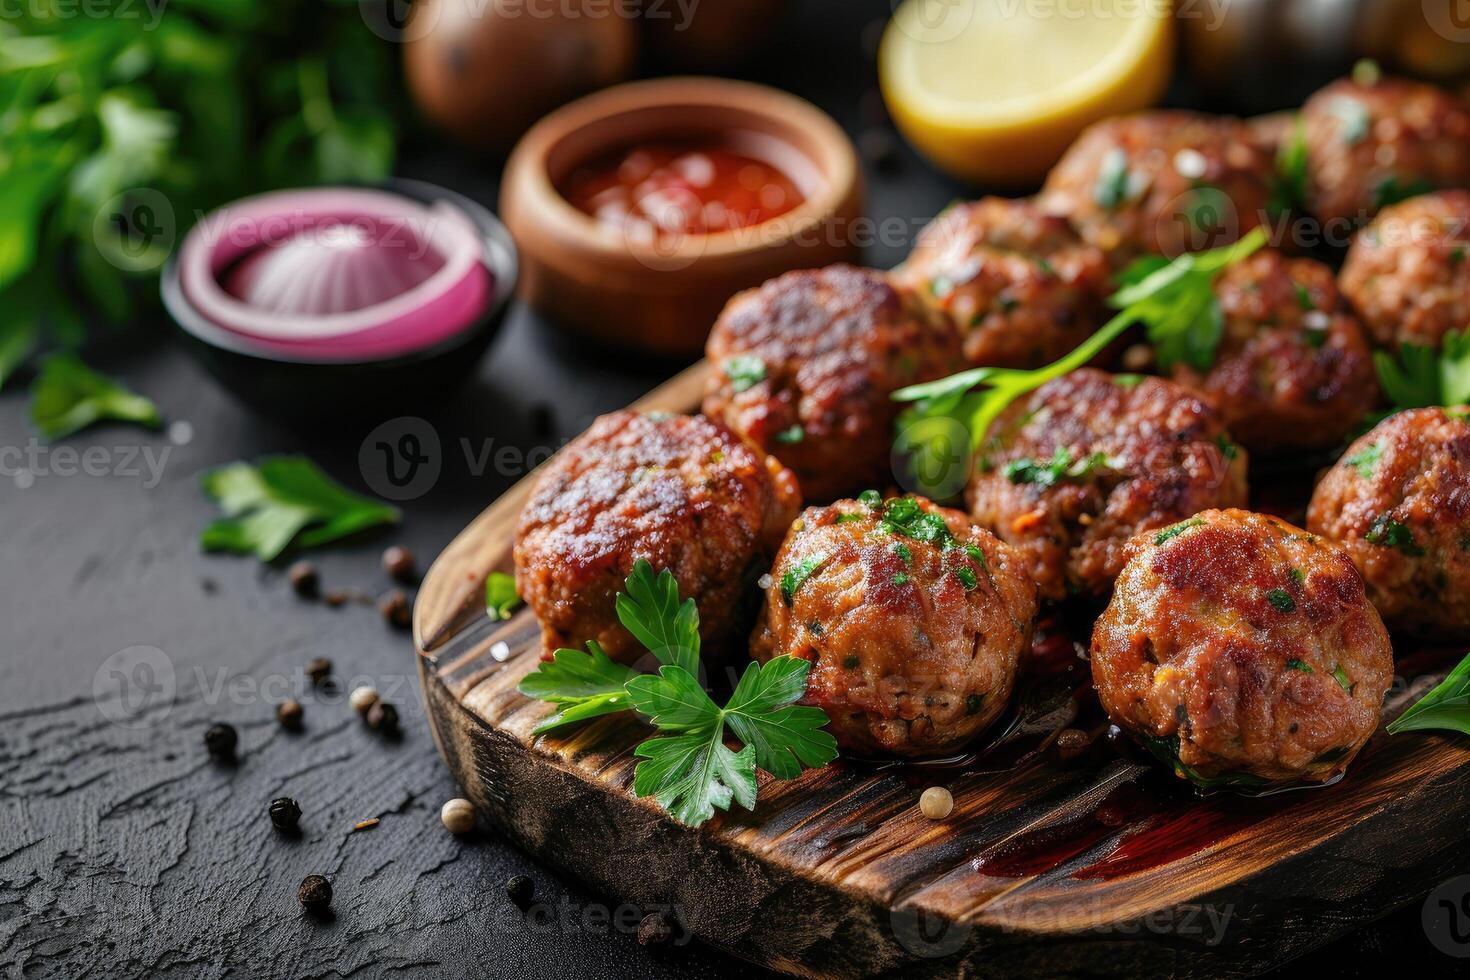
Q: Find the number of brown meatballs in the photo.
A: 11